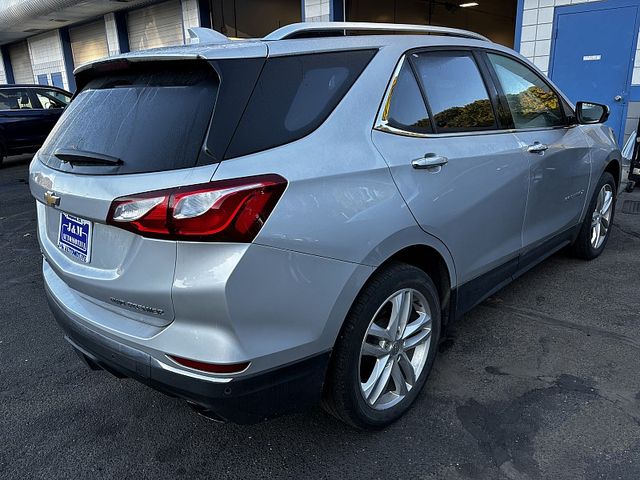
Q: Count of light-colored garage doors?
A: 3